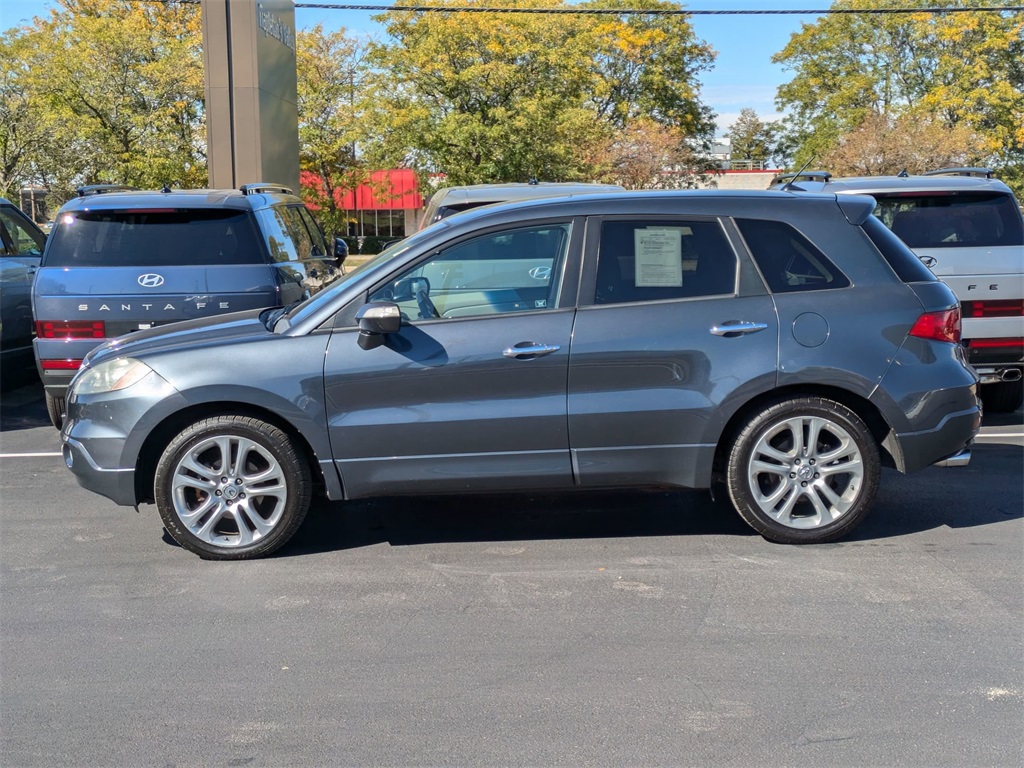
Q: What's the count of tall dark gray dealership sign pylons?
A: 1